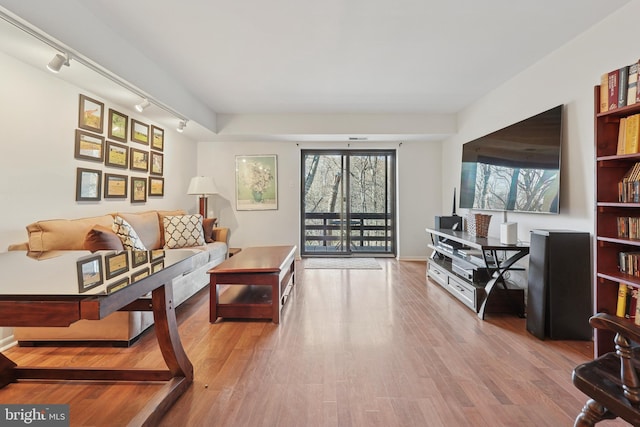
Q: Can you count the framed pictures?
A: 13